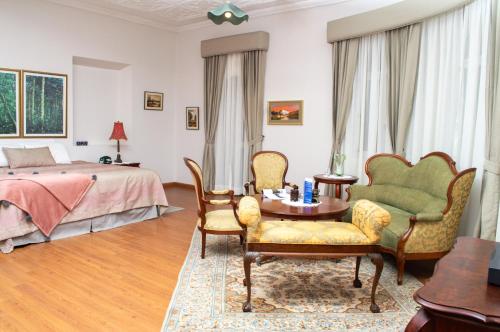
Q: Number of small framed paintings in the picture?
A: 3